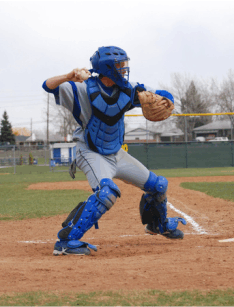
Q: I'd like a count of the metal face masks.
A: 1